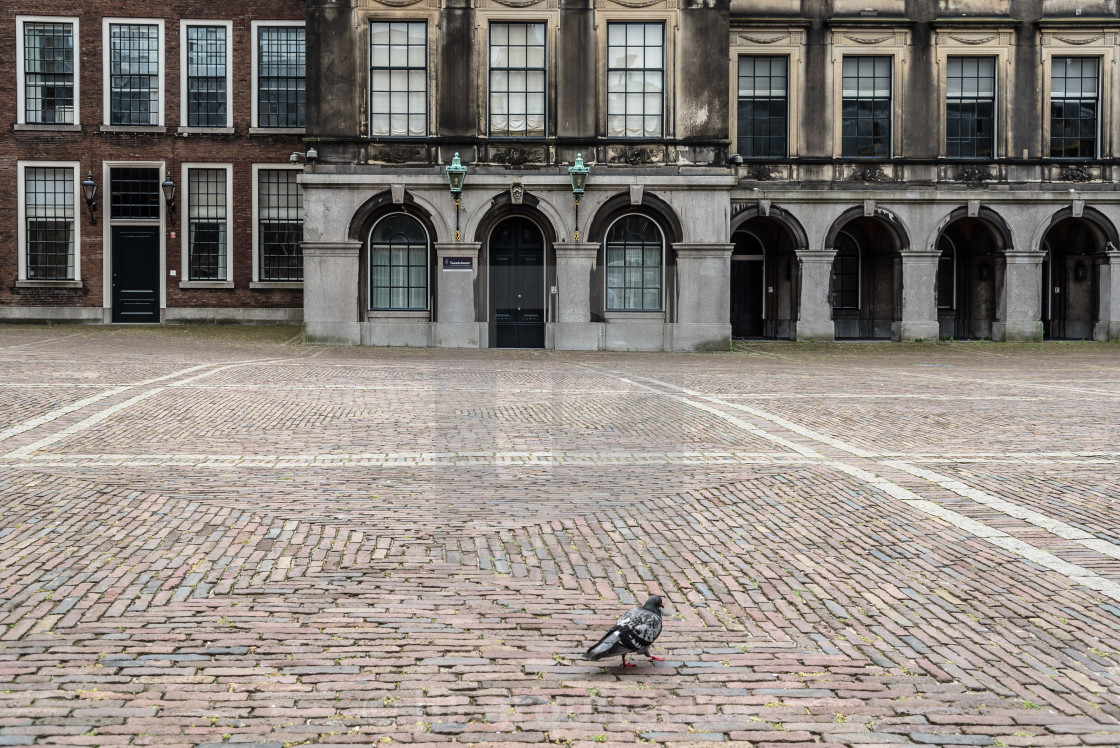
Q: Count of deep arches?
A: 4